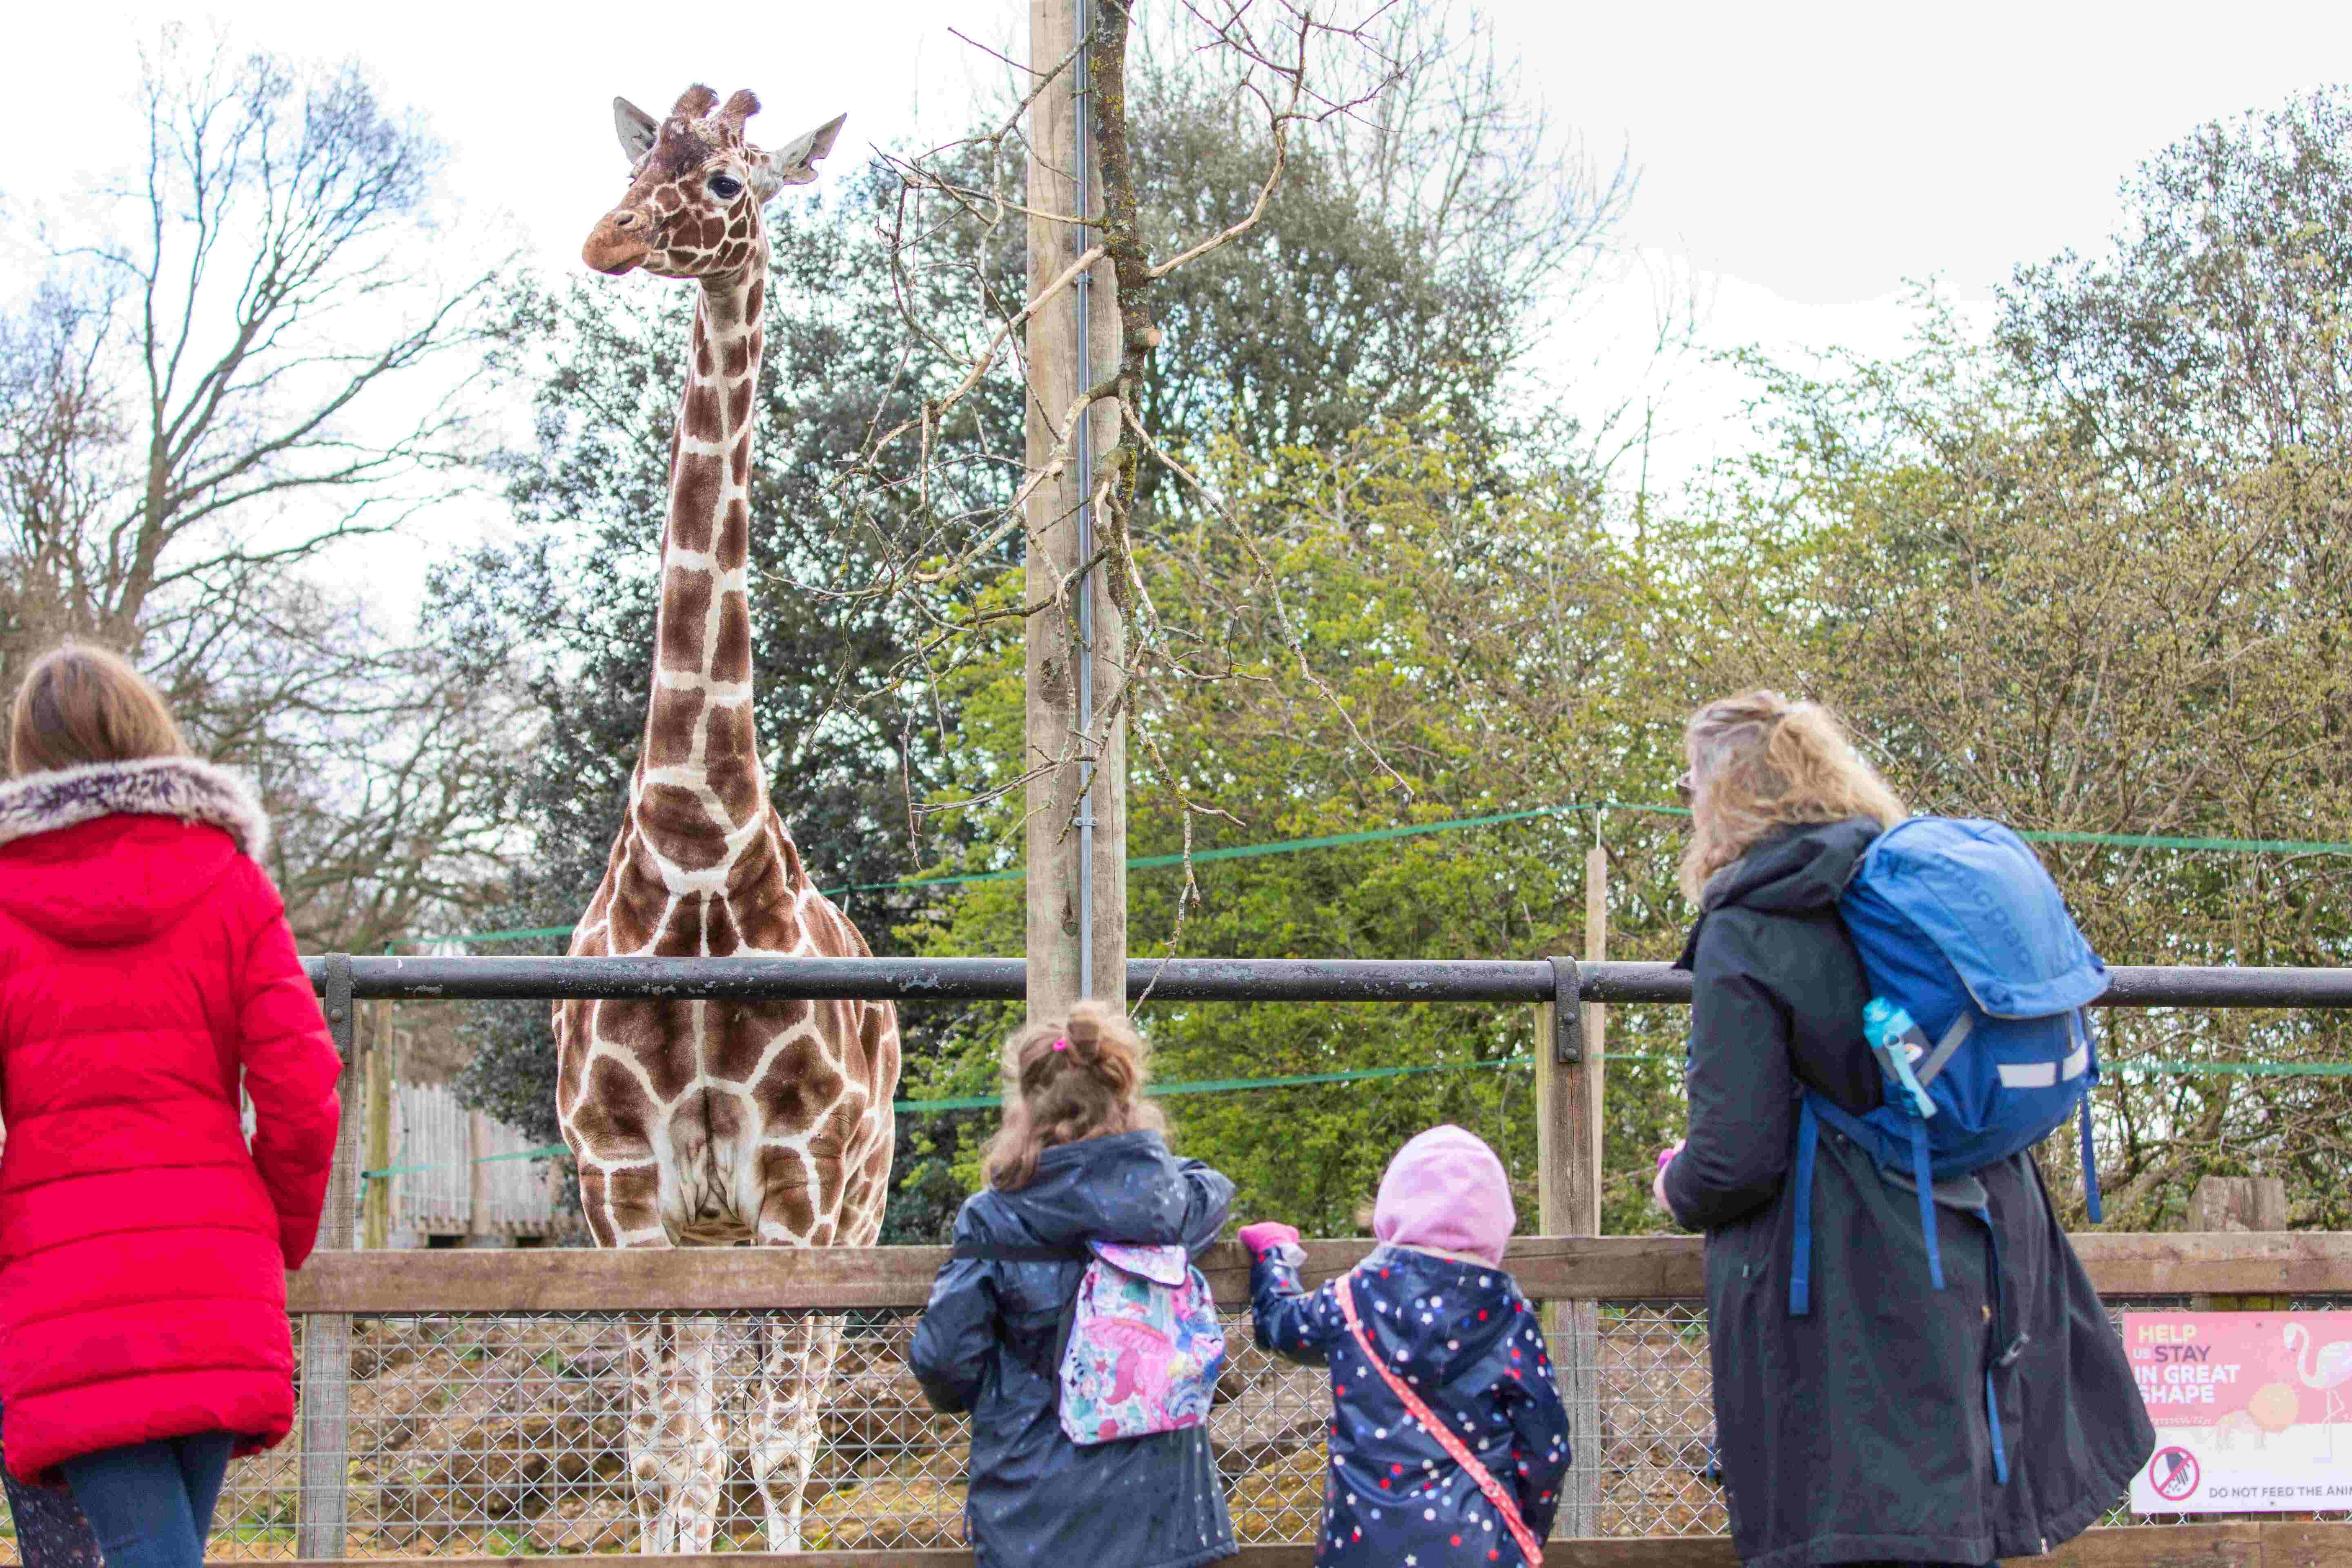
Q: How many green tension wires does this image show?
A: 2